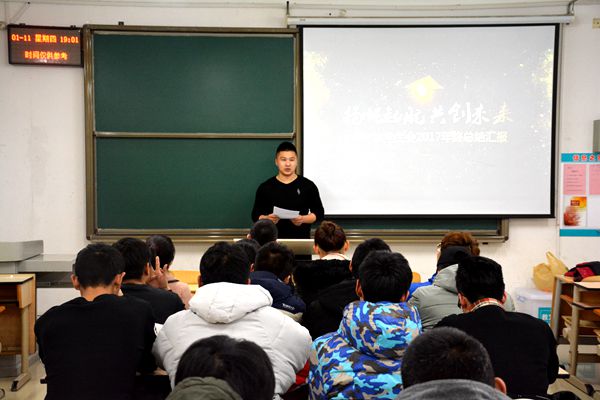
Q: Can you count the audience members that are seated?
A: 15